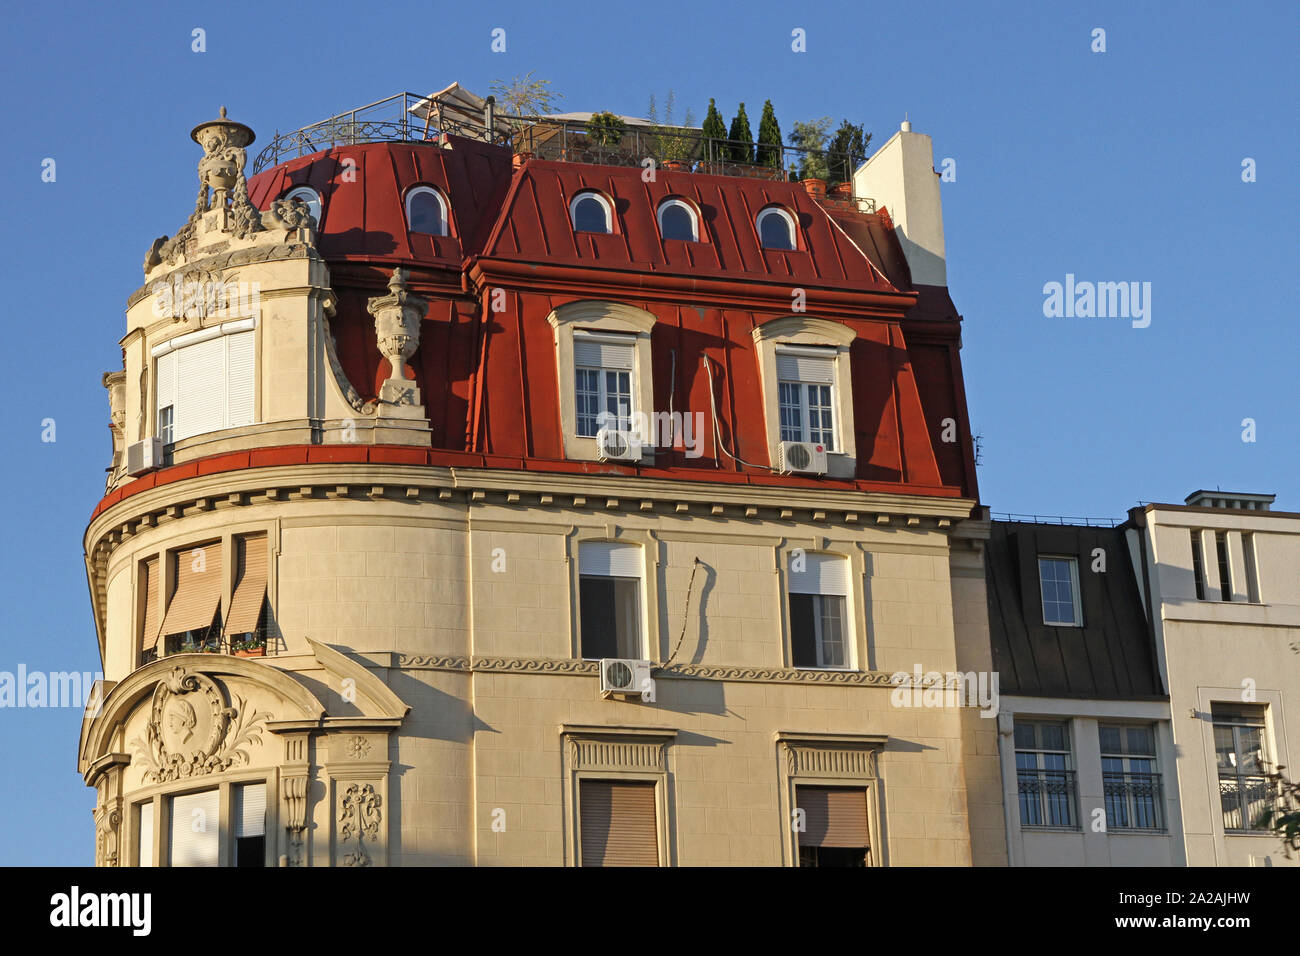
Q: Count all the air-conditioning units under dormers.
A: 2